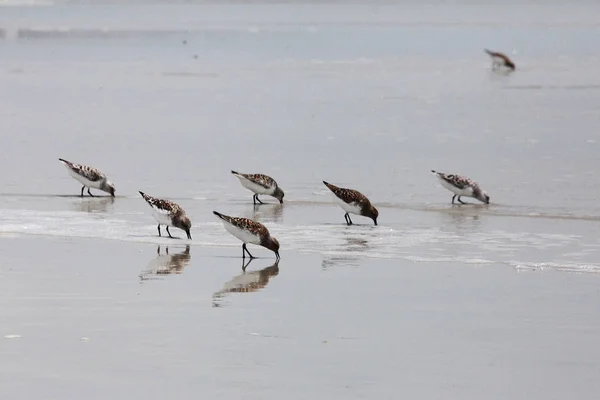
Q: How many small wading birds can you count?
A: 7